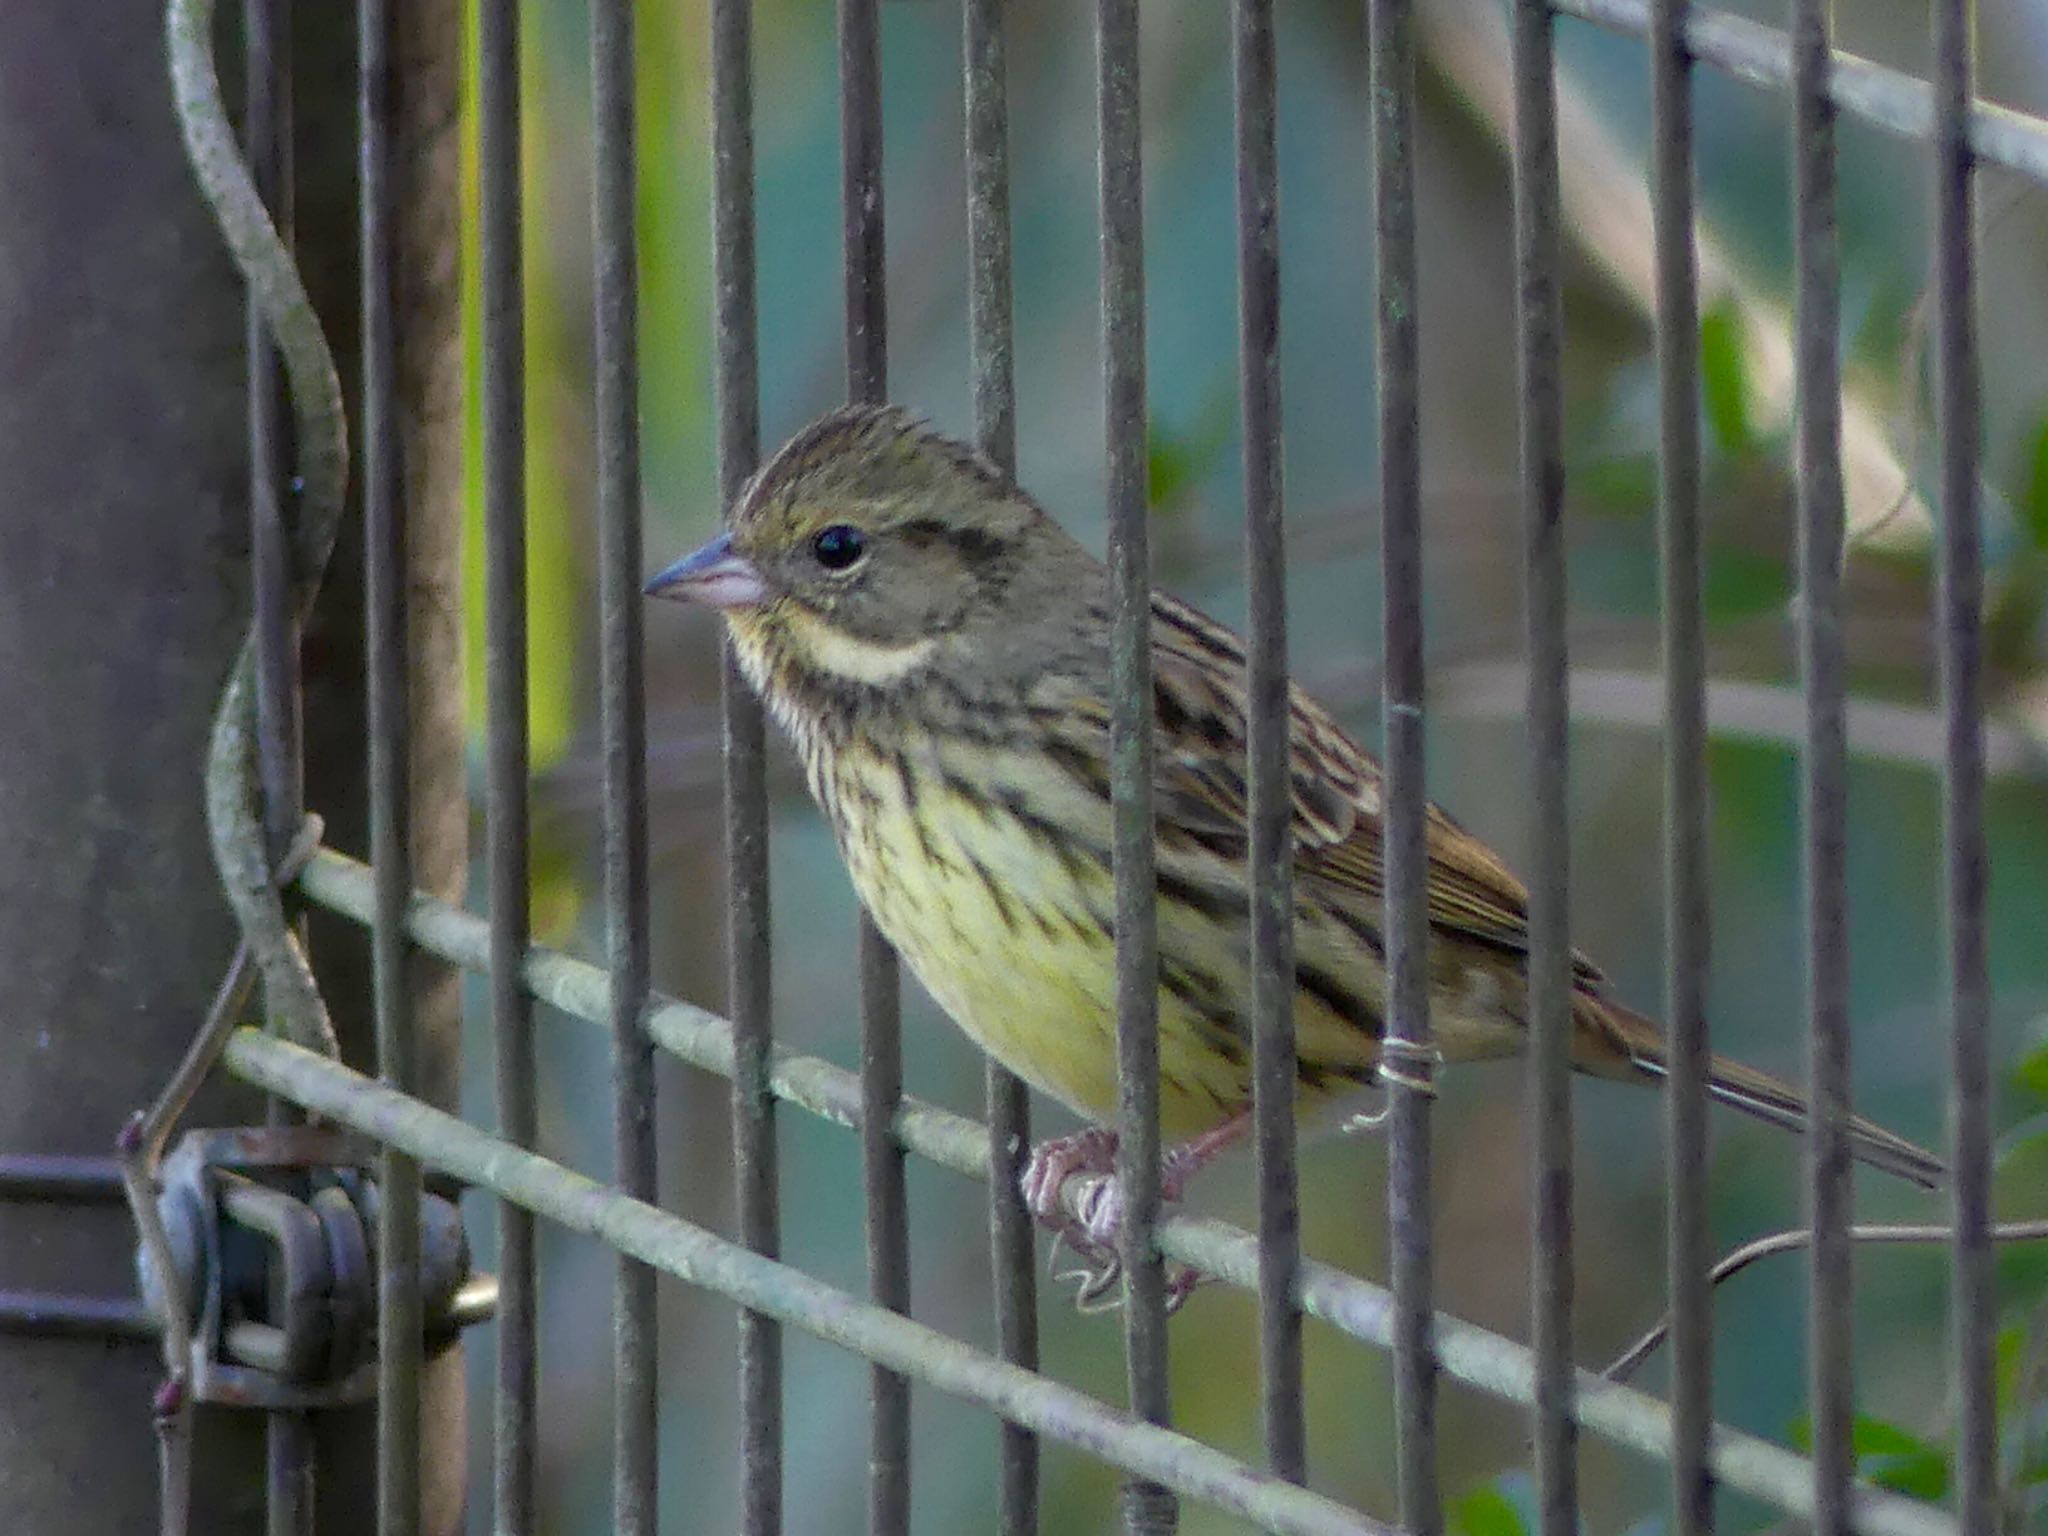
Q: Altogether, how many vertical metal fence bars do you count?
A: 14